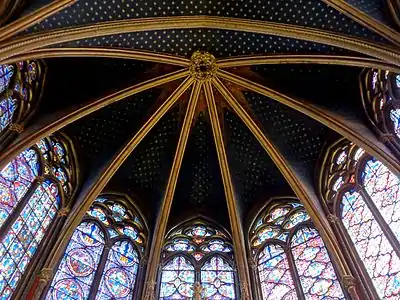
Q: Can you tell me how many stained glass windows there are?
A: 7